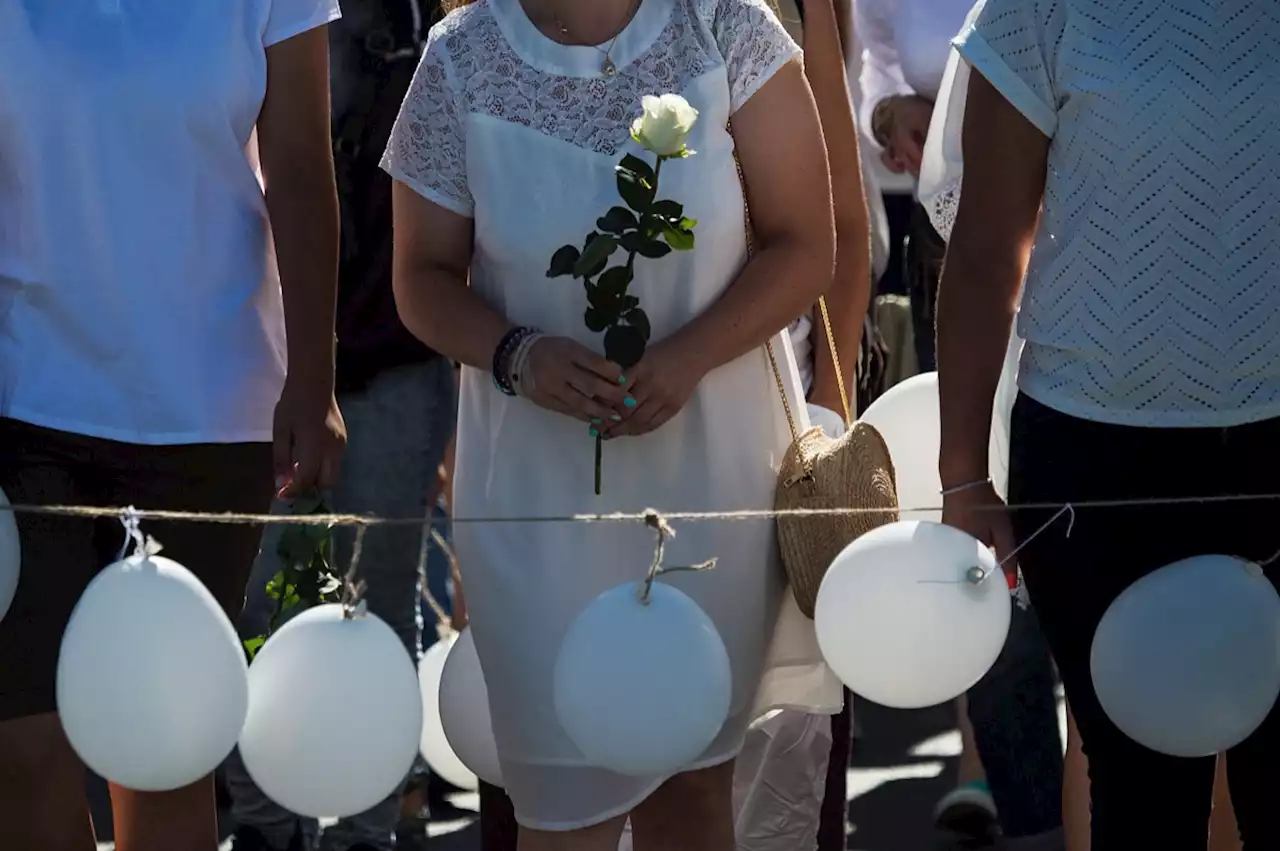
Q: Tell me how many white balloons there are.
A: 9